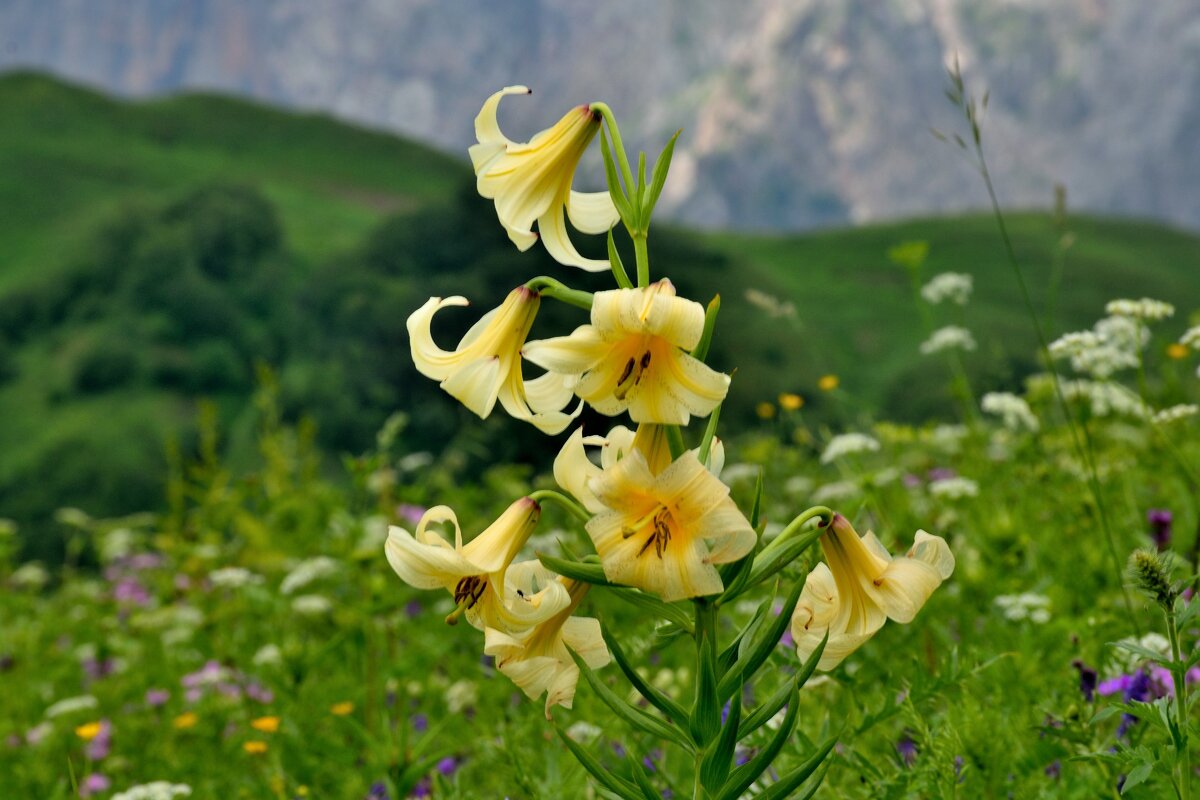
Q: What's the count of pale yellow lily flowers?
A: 8